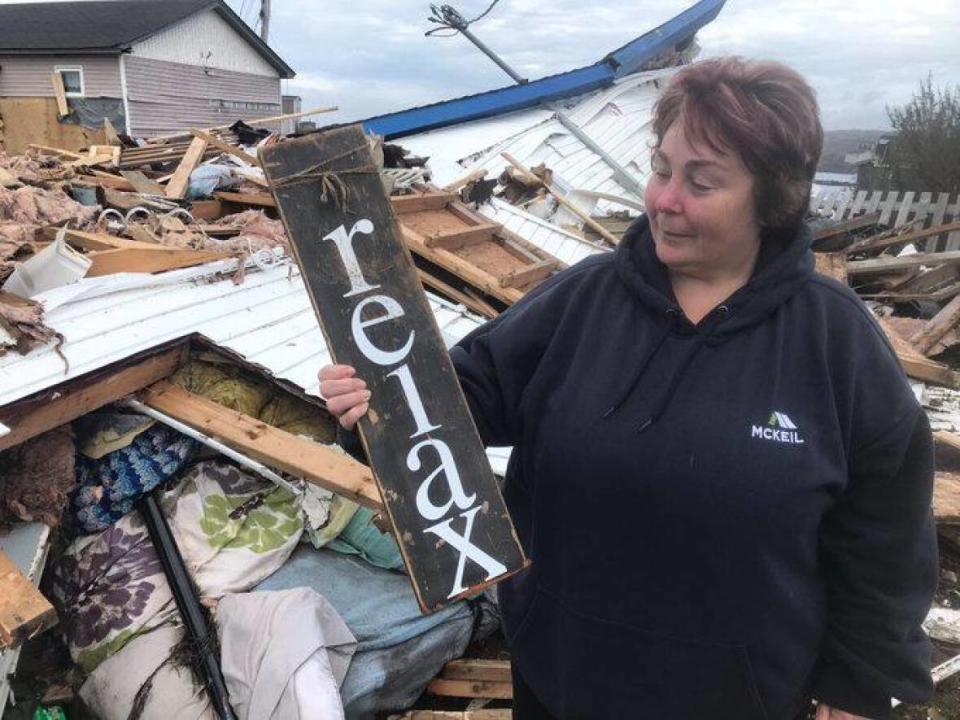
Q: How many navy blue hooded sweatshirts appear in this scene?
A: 1